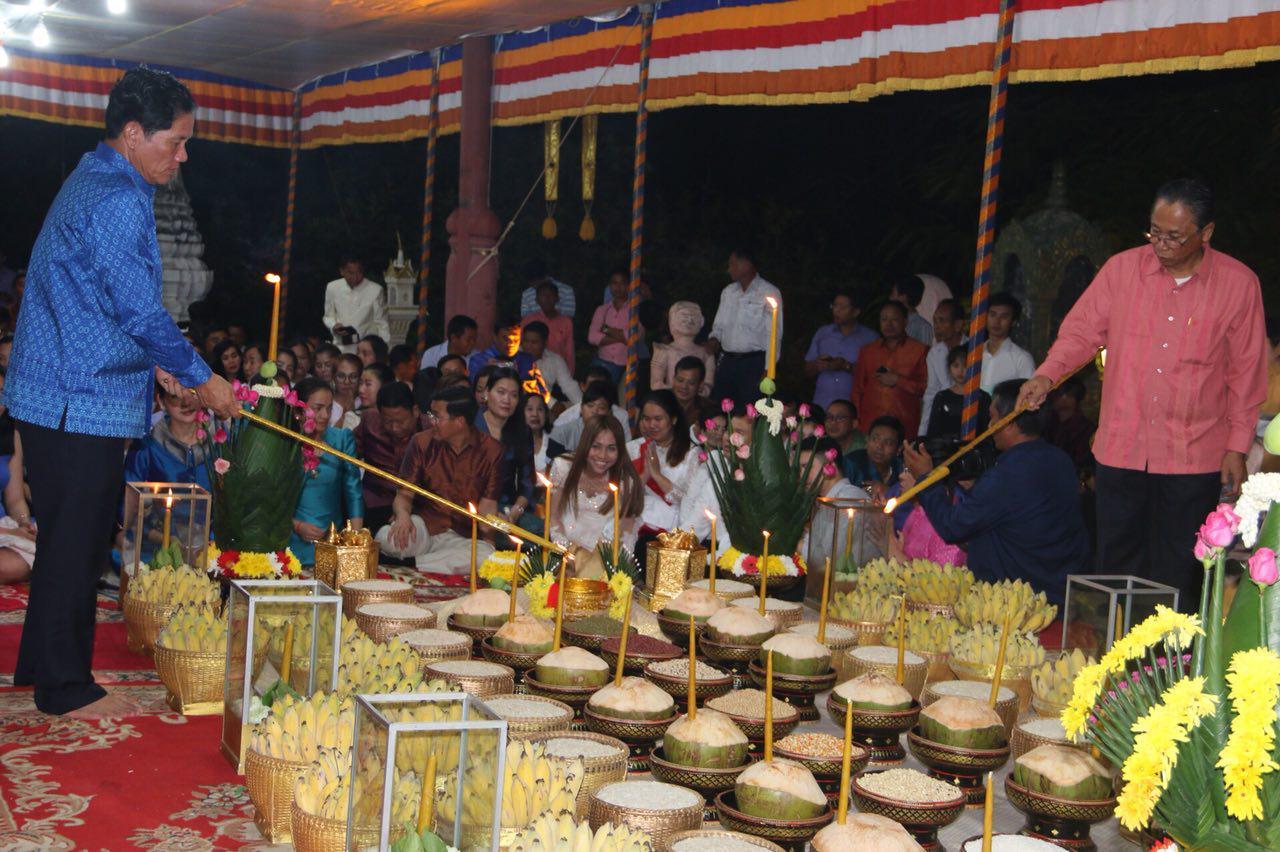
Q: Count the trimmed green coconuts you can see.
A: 13